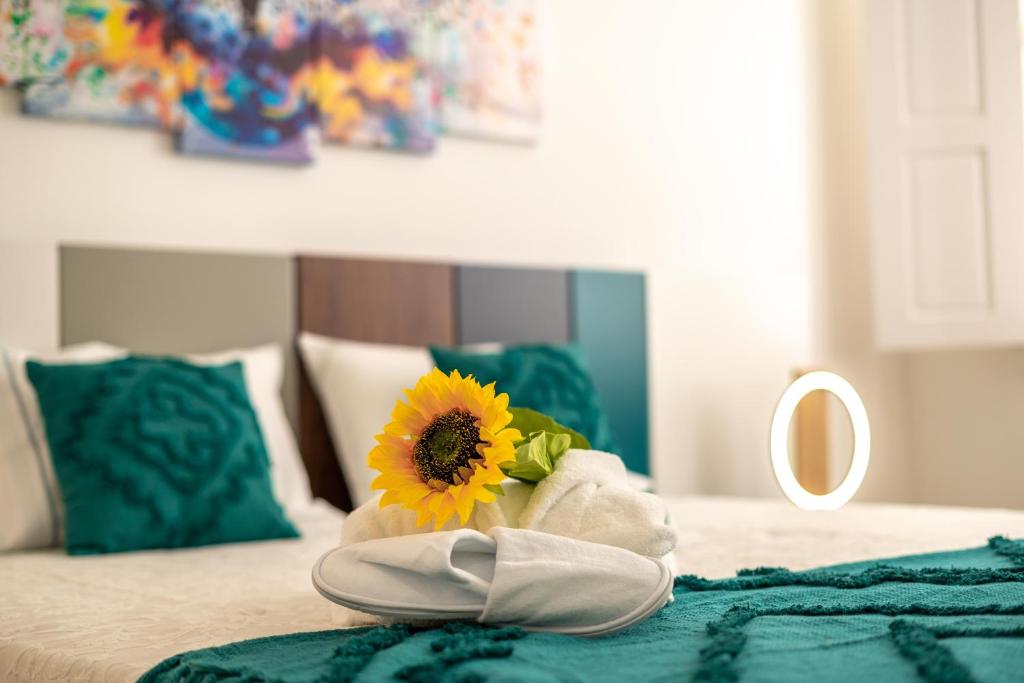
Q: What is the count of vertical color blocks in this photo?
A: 4